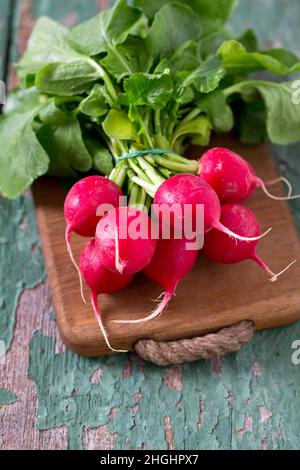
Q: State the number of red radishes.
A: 7